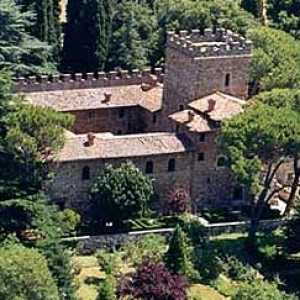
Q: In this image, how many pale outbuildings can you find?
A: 0